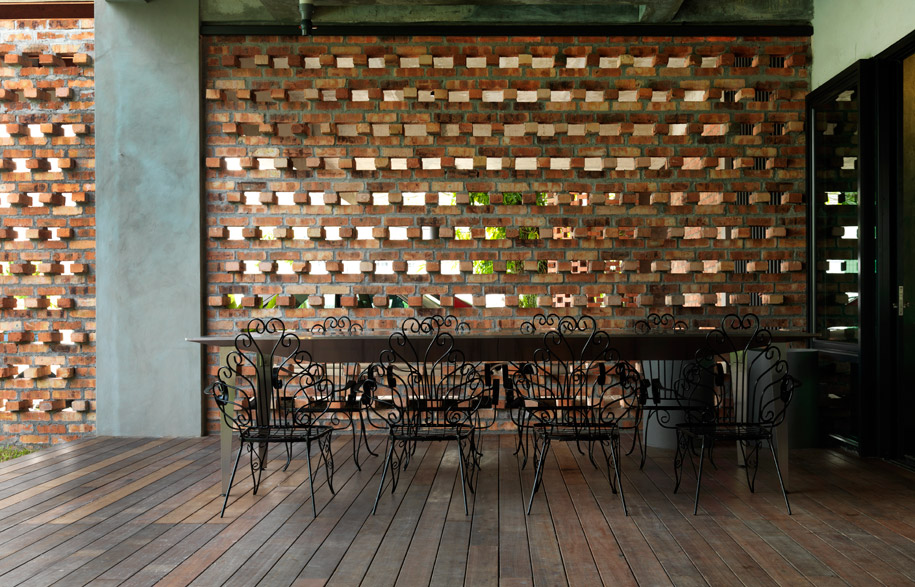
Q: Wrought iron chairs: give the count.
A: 8